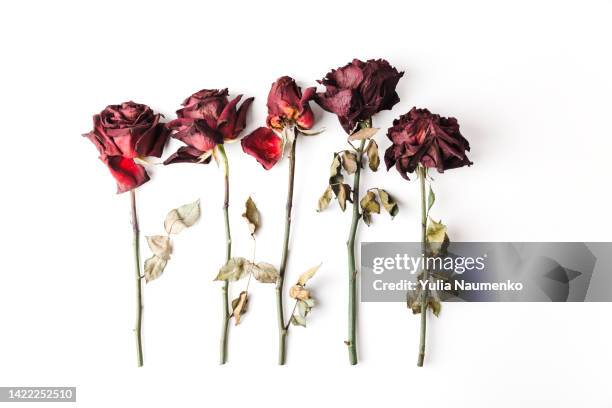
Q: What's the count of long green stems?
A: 5